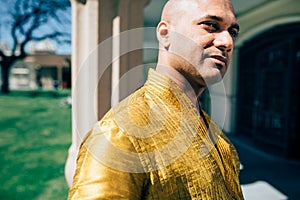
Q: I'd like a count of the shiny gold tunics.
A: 1